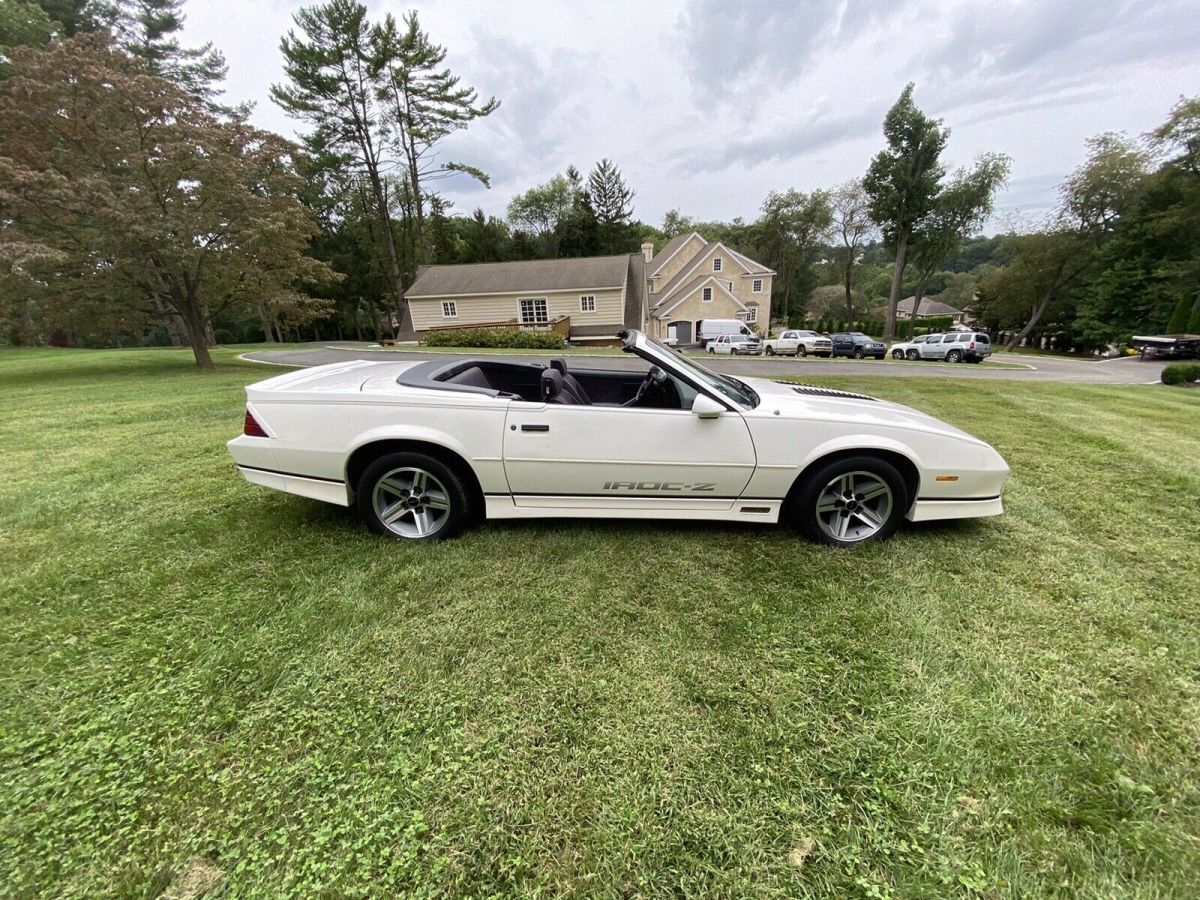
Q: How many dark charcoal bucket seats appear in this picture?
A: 2